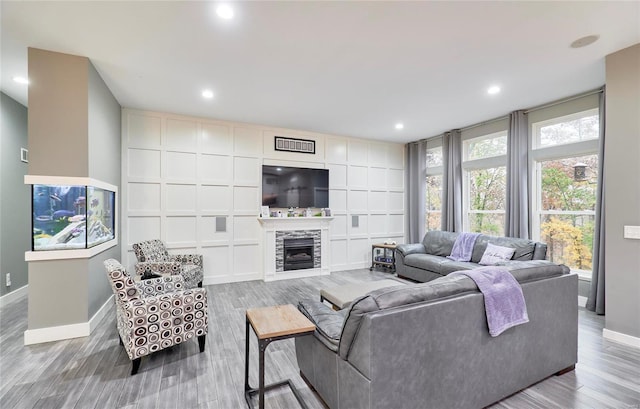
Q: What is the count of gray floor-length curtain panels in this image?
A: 4